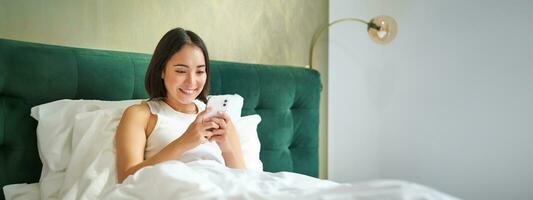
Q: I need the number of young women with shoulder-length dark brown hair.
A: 1